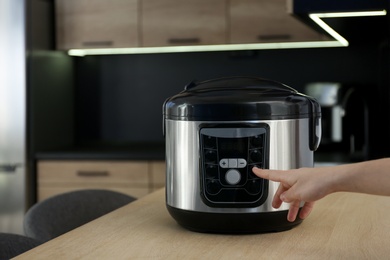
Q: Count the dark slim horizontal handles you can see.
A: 4